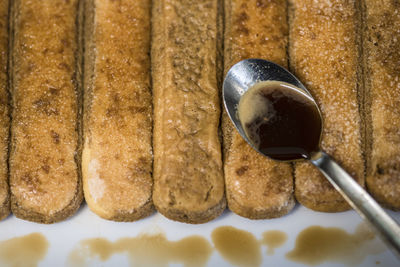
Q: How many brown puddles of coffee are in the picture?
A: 5